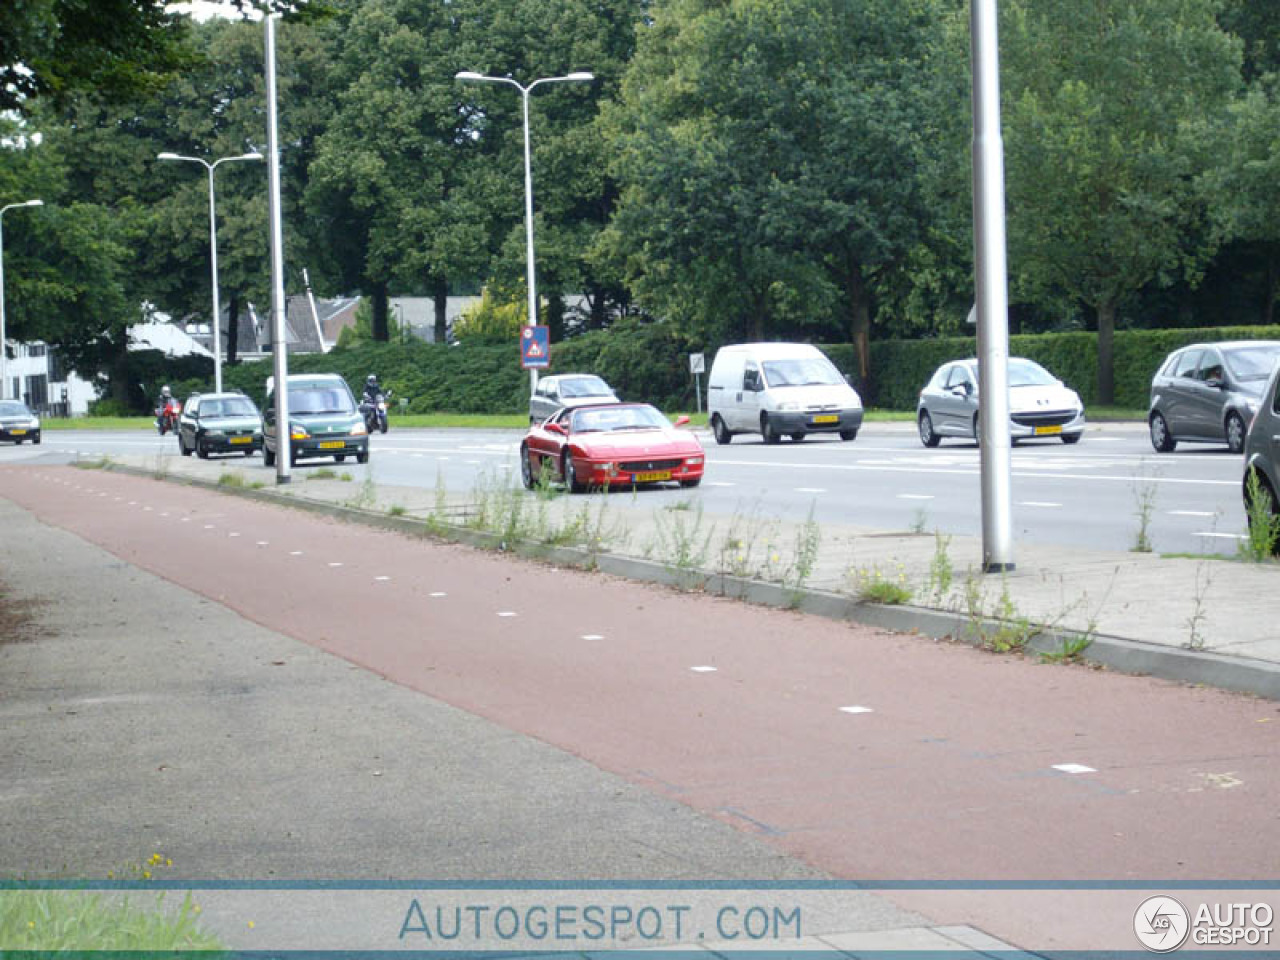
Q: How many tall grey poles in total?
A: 5